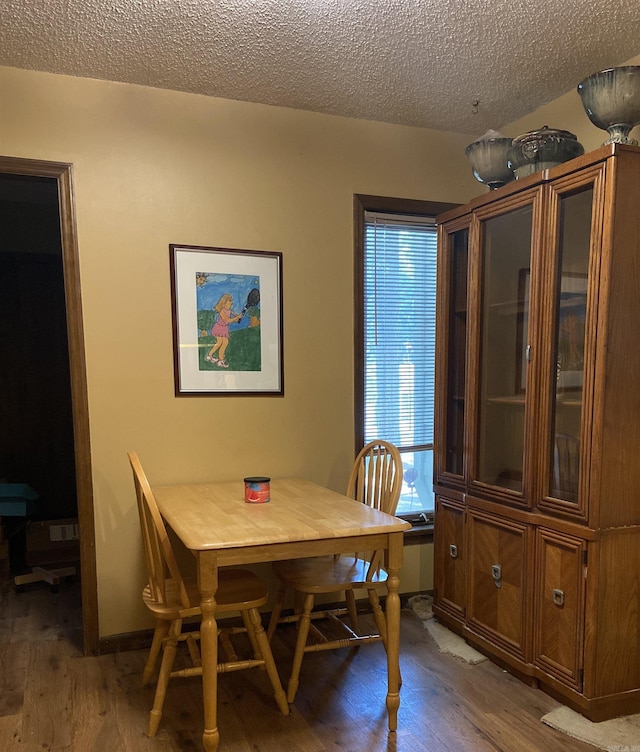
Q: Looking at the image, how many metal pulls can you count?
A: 4